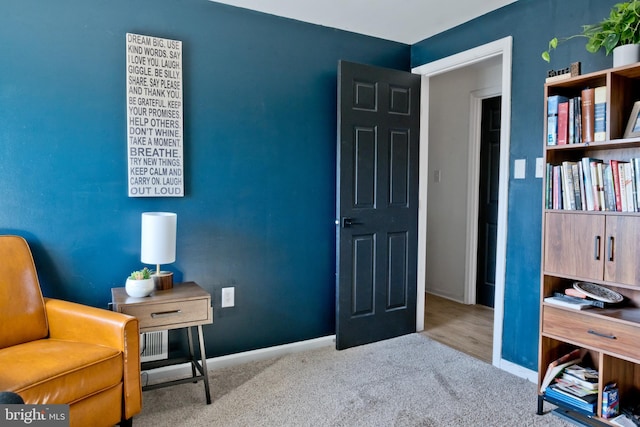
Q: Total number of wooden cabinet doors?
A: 2